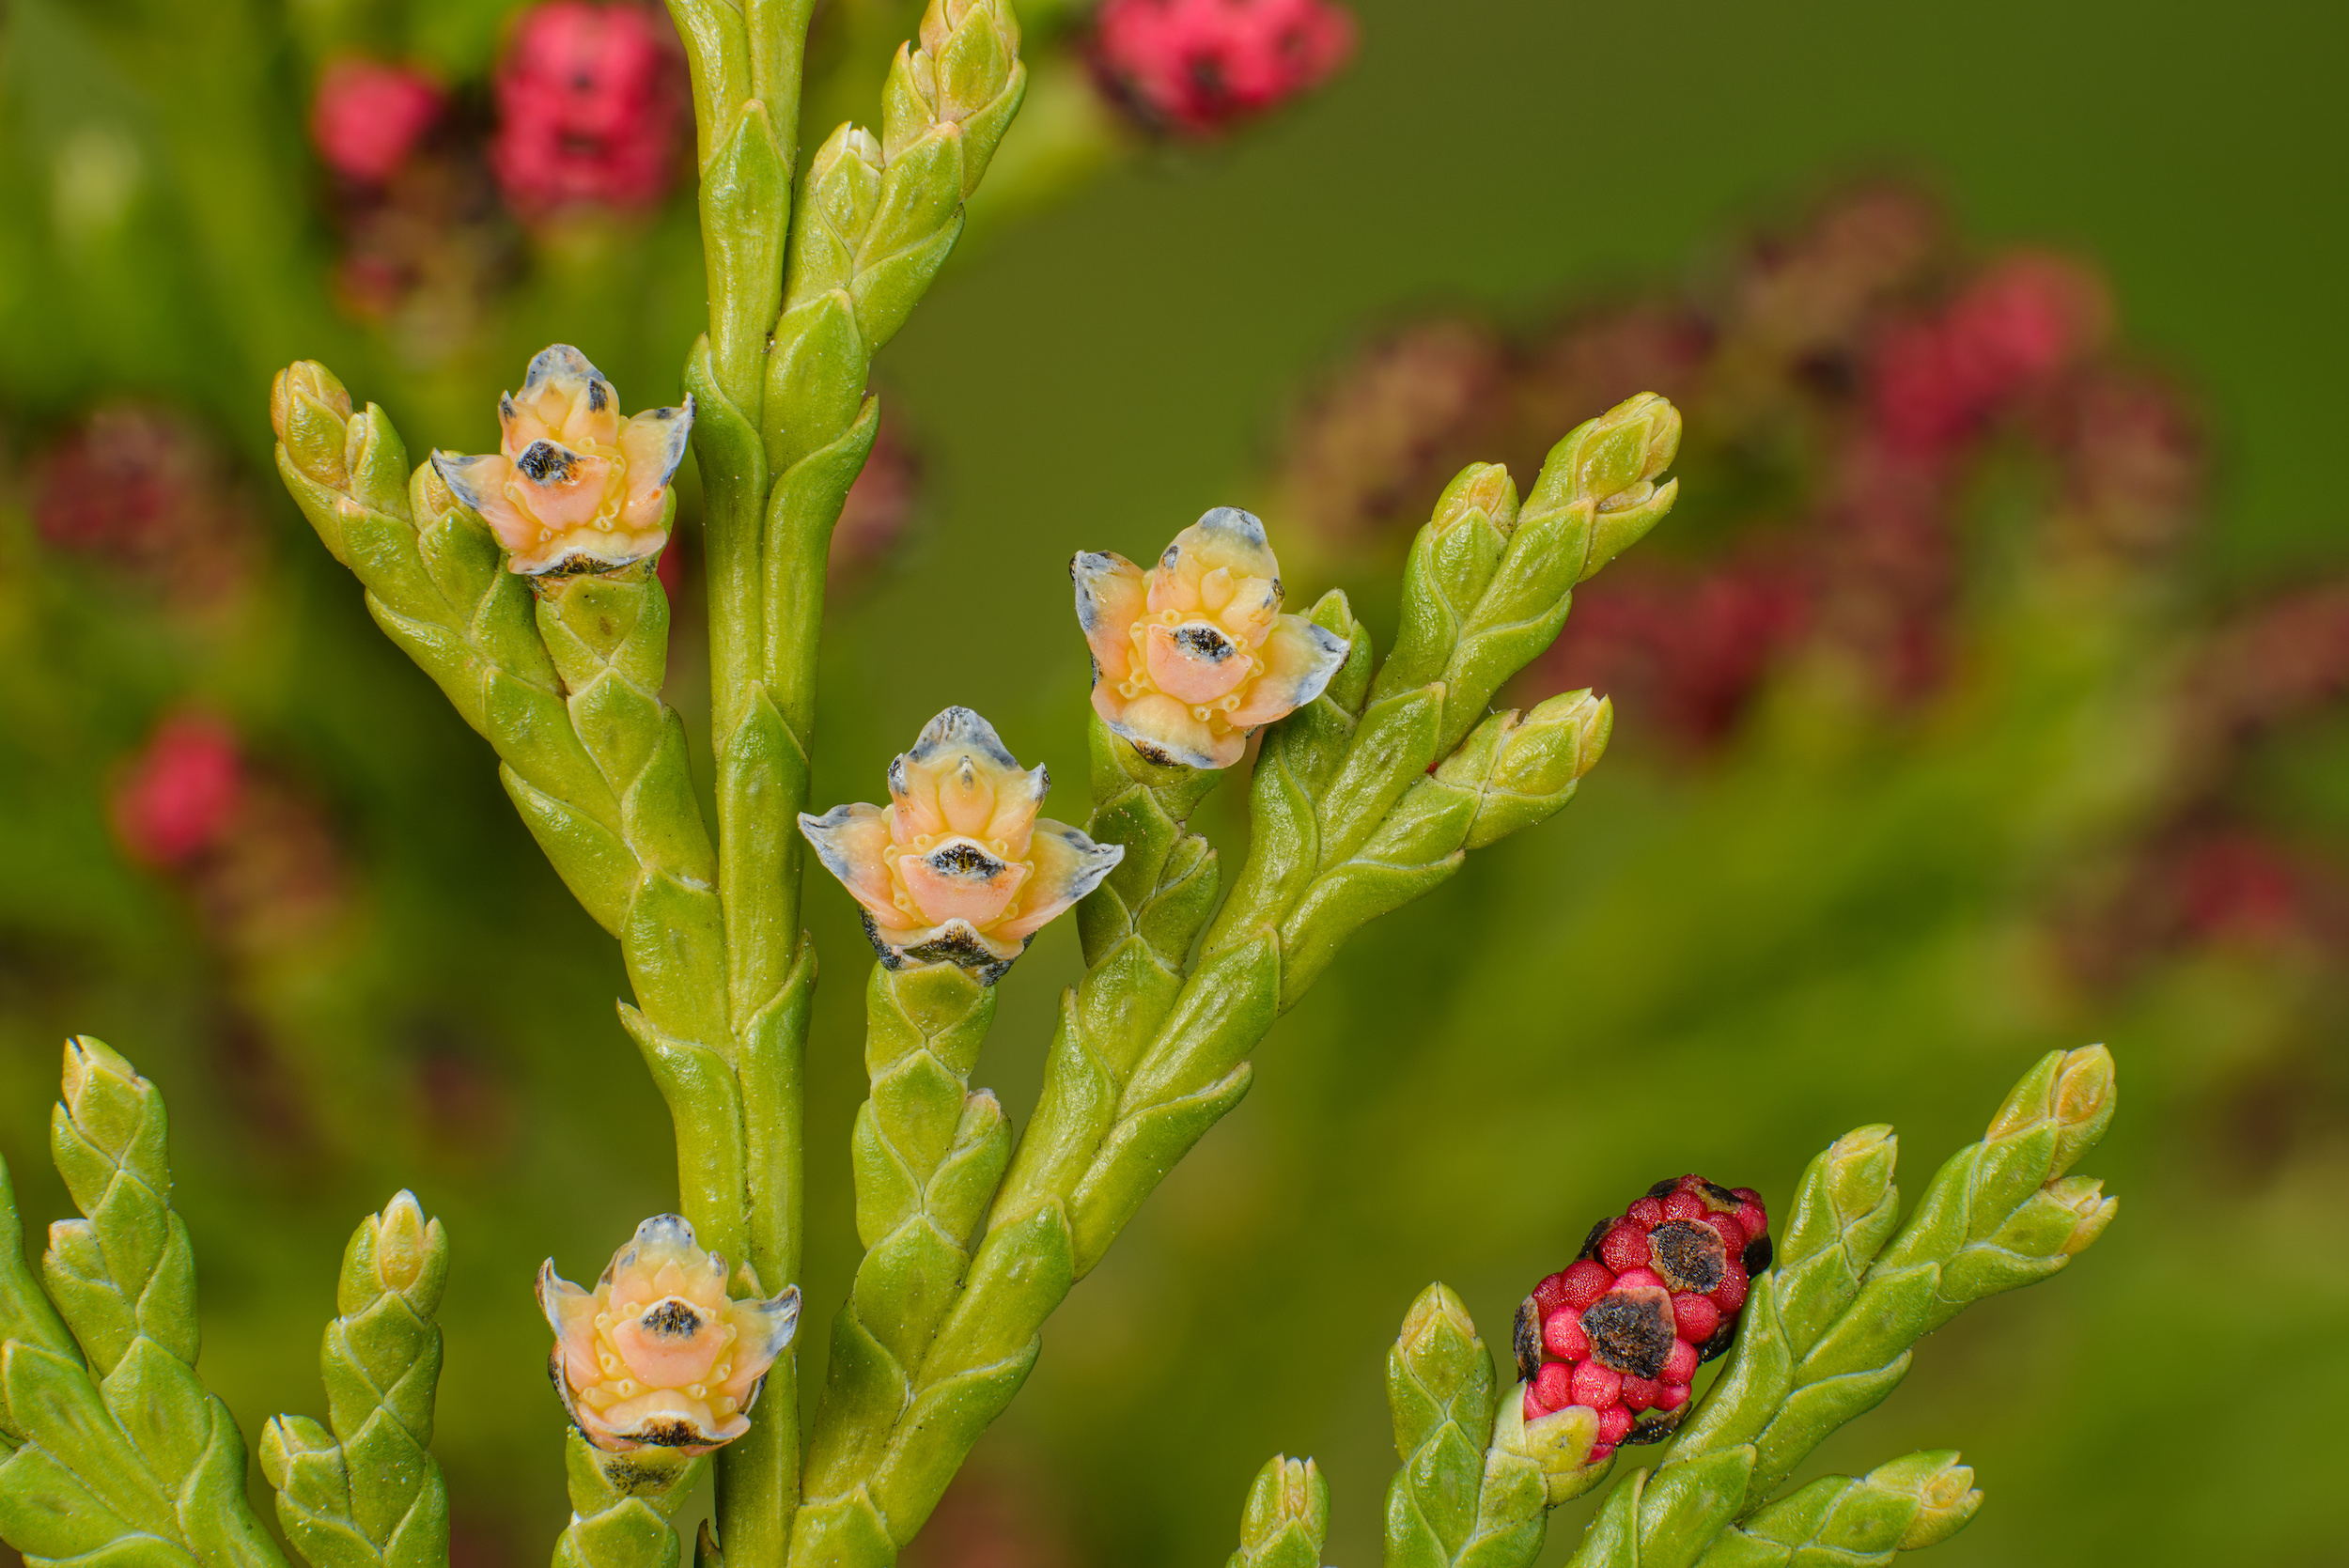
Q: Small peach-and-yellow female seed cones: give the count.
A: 4